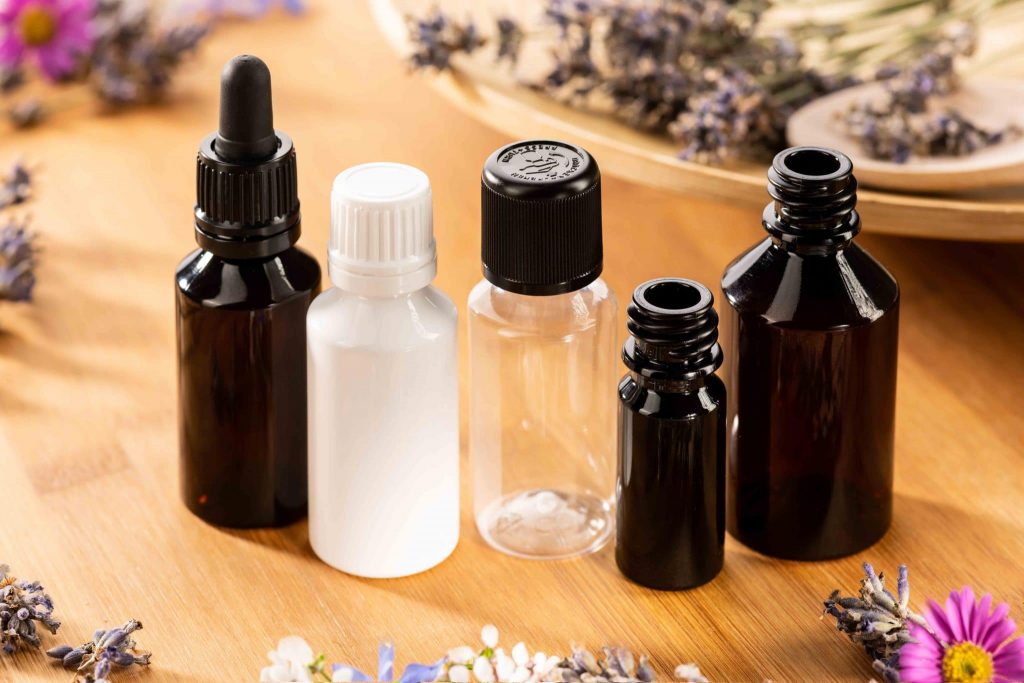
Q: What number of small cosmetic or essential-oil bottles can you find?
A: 5